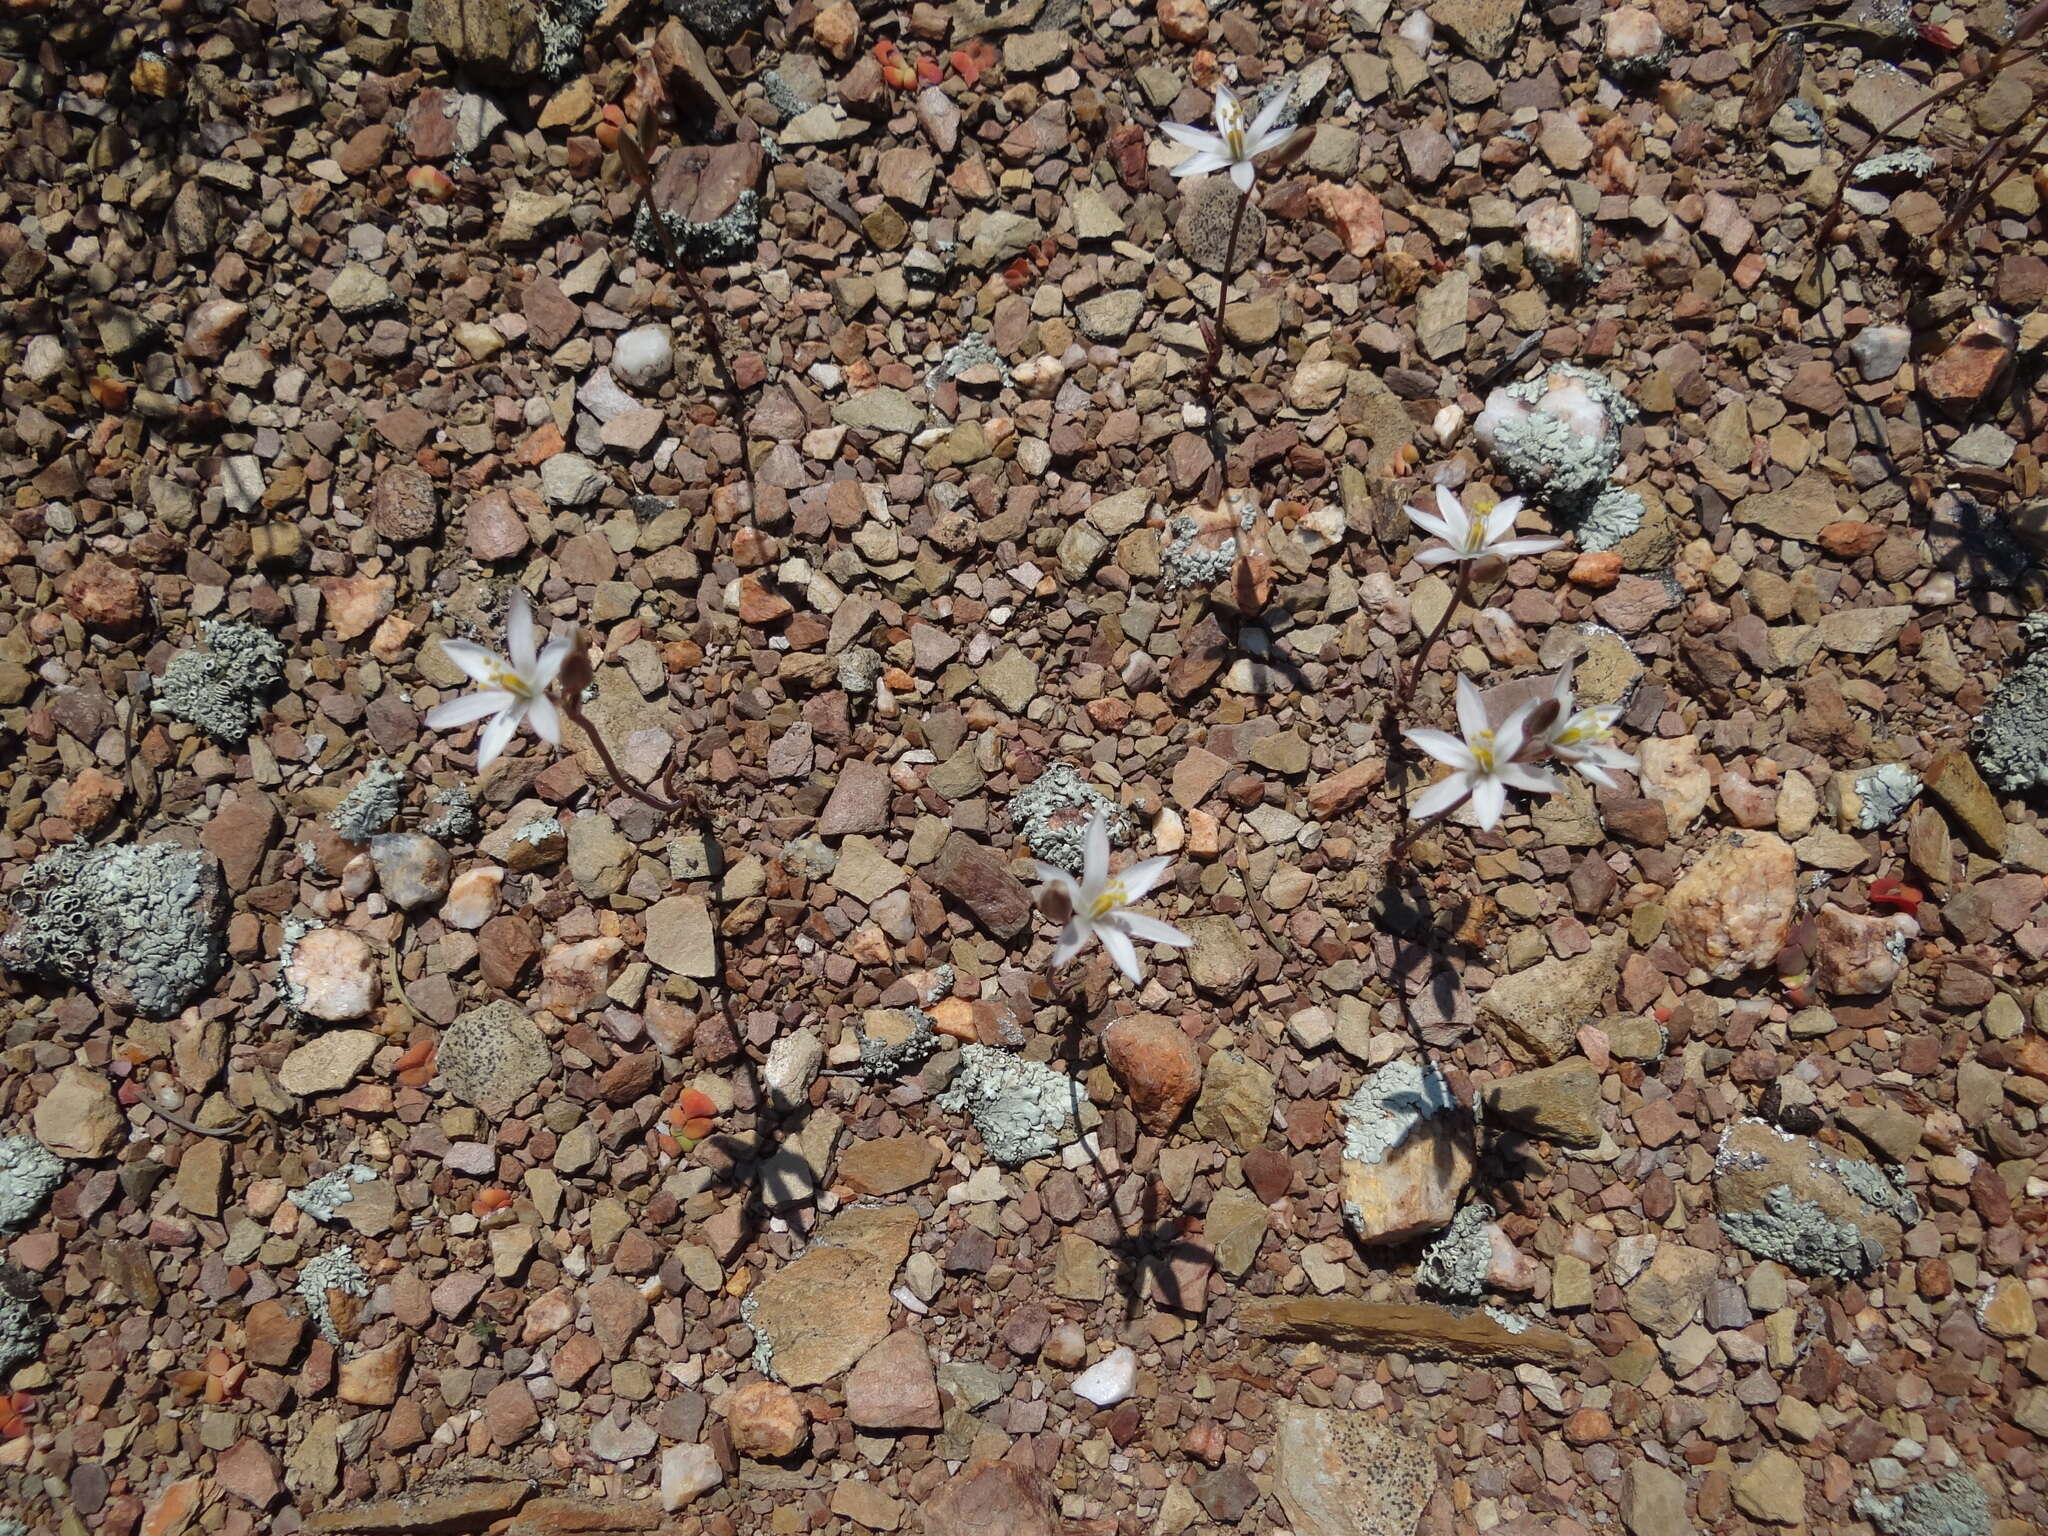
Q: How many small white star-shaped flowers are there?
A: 6